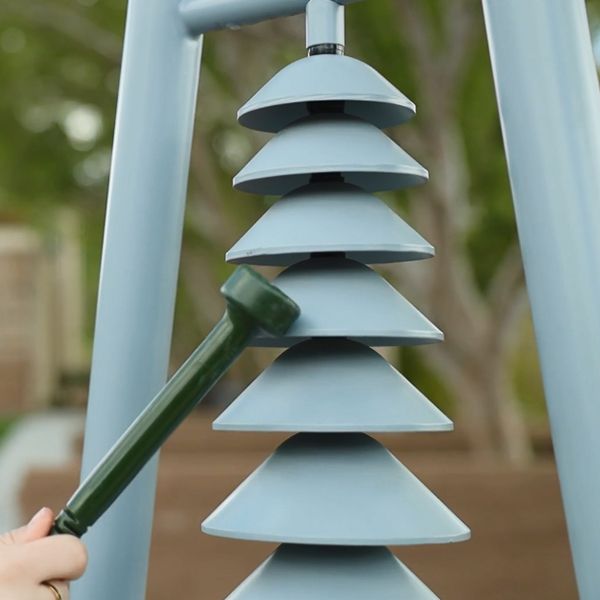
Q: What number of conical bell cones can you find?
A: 7